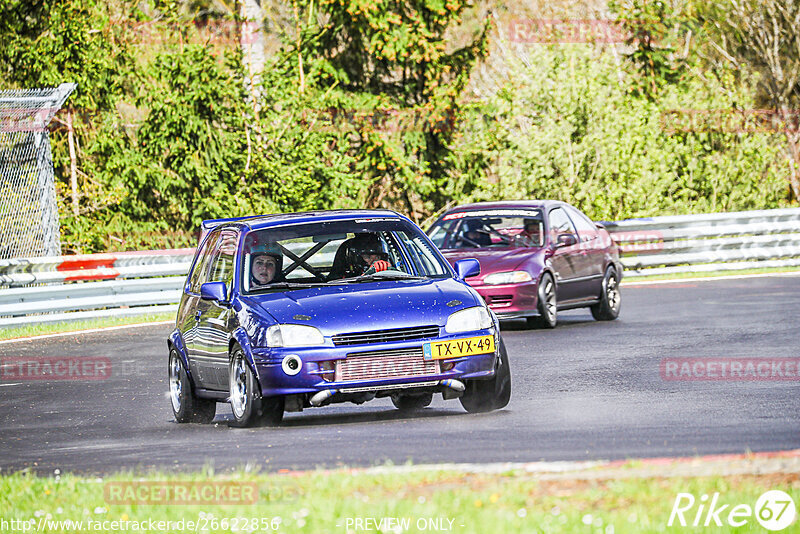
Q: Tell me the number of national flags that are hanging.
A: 0